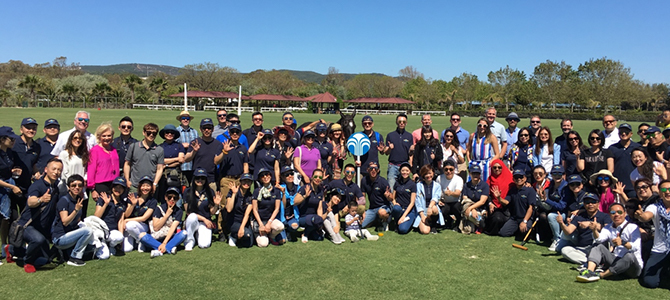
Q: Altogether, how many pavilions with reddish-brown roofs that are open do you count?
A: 4